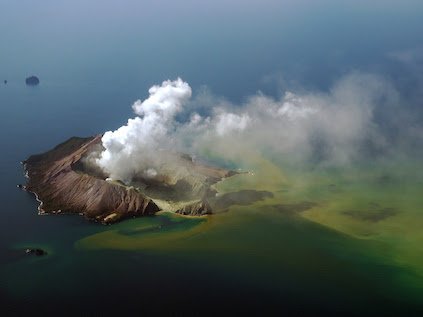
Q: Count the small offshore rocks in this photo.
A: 3